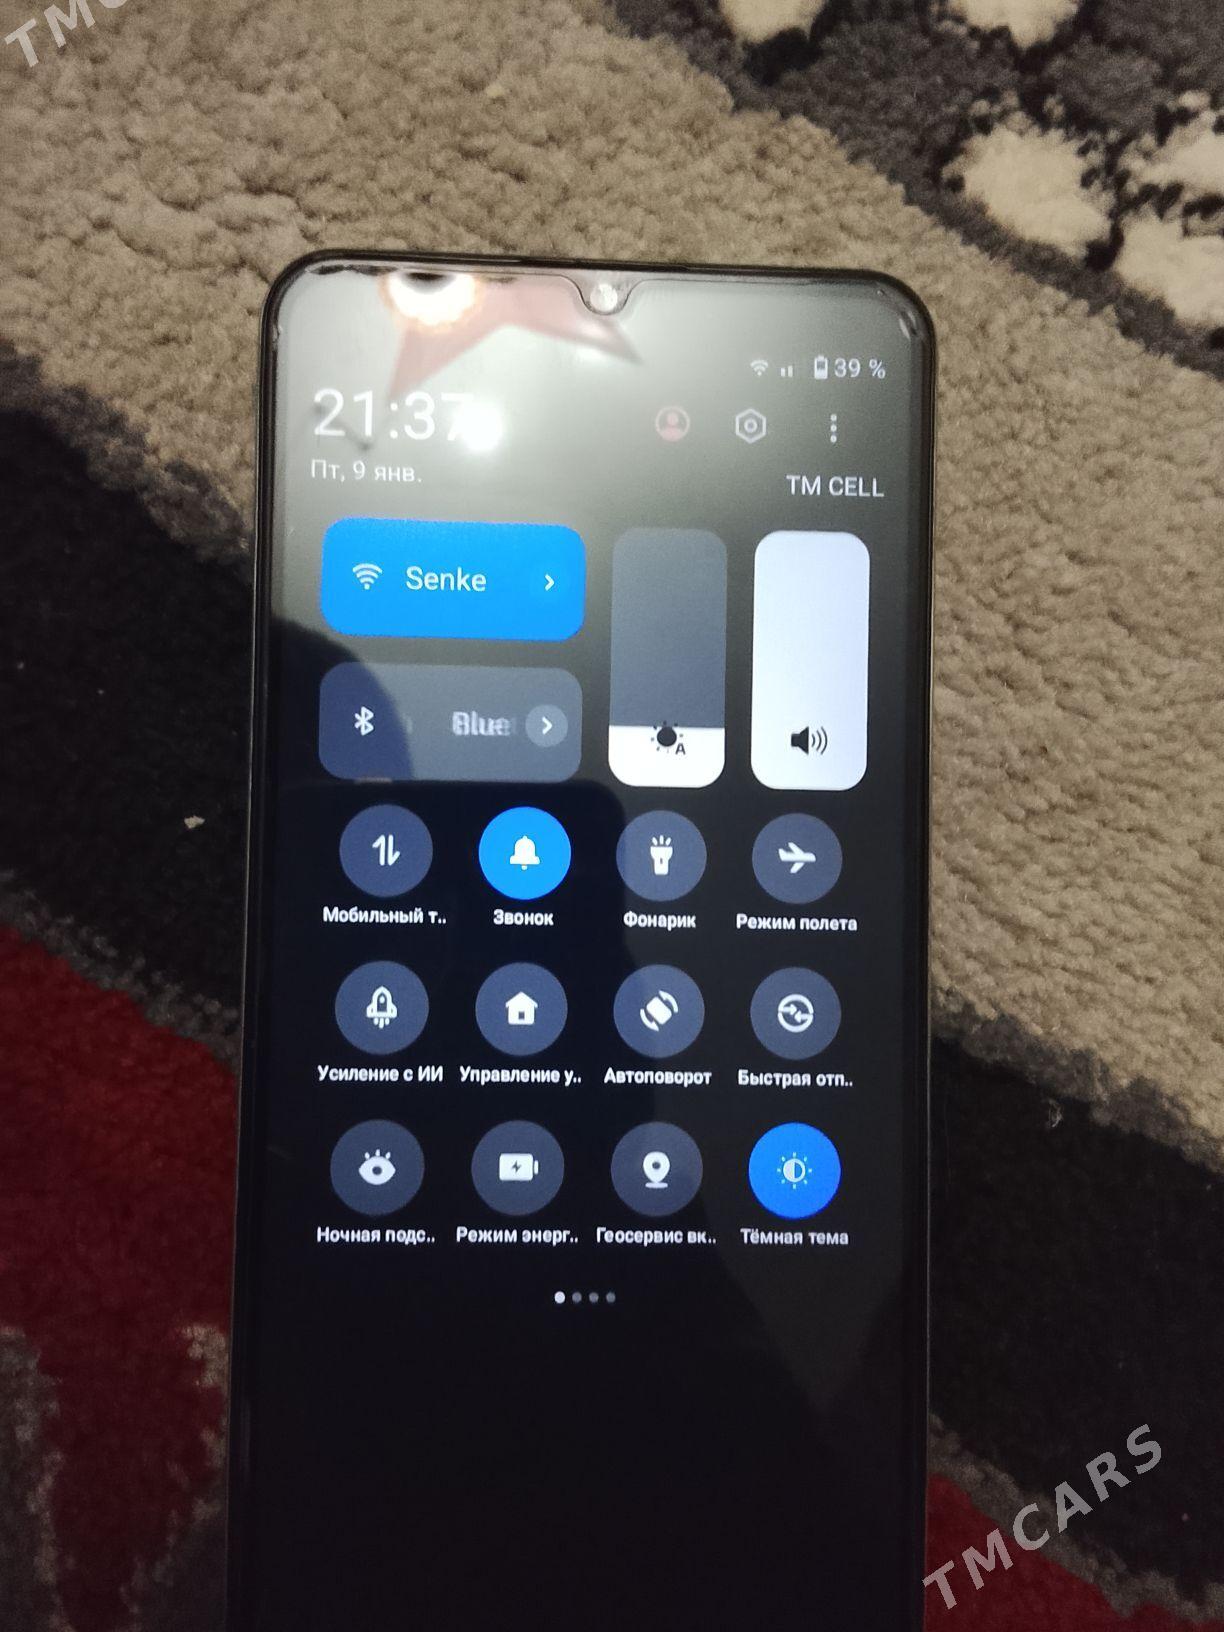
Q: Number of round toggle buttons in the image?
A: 12